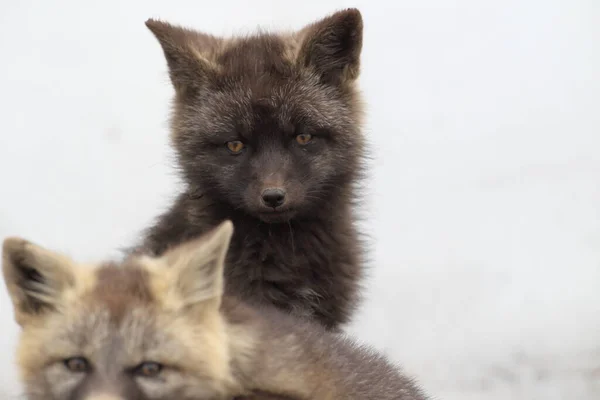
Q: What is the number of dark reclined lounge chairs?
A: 0